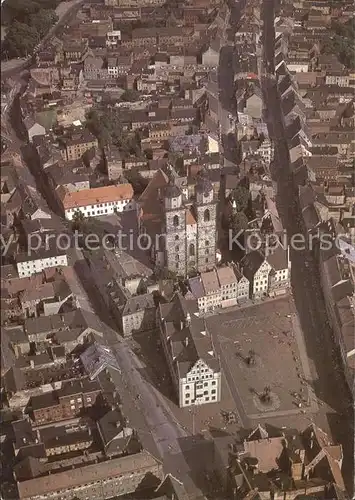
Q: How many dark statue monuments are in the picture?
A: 2